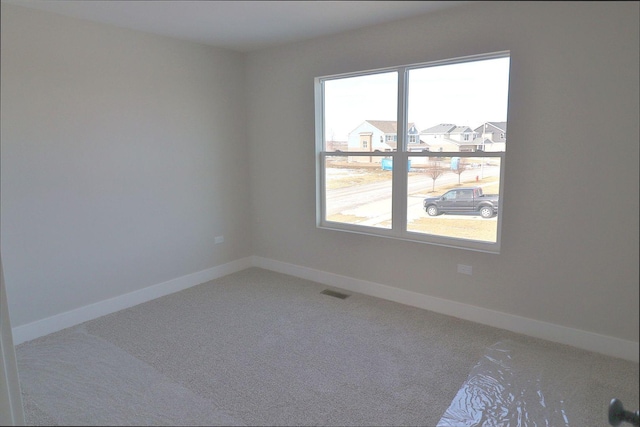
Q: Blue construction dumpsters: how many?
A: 1